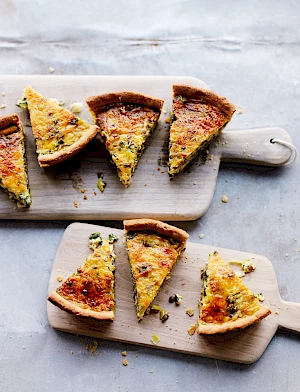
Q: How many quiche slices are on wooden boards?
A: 7